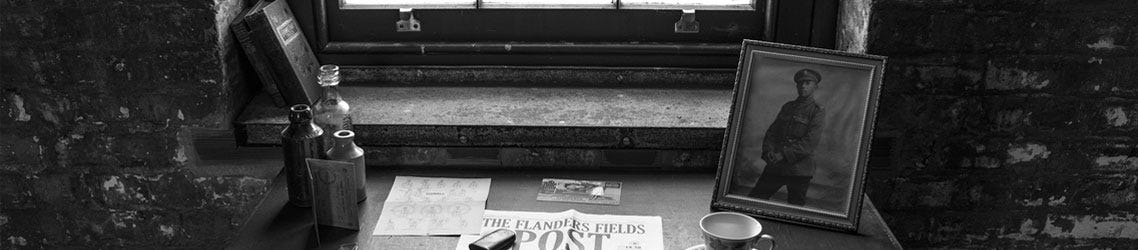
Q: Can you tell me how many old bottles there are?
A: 3